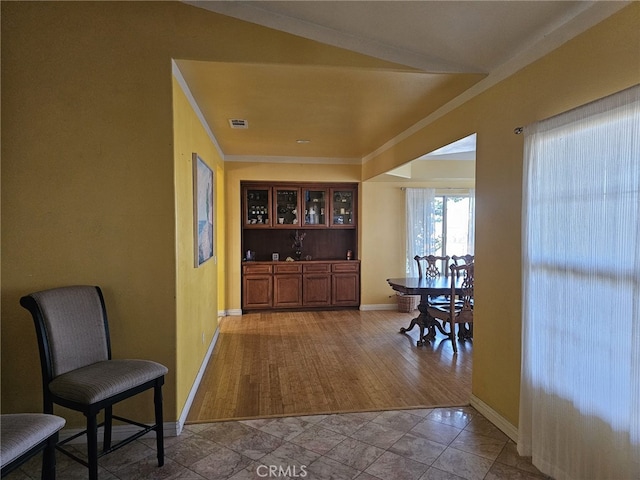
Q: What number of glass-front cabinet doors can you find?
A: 4